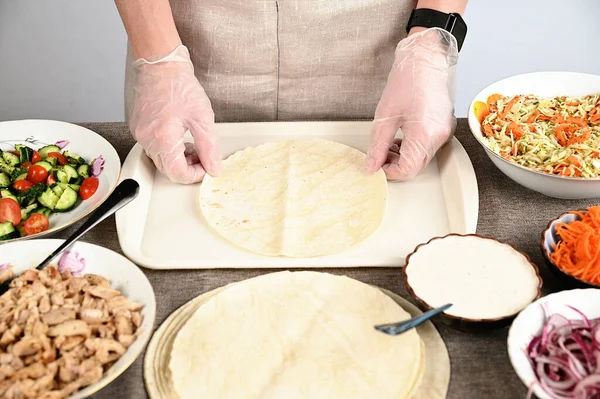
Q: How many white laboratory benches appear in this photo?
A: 0